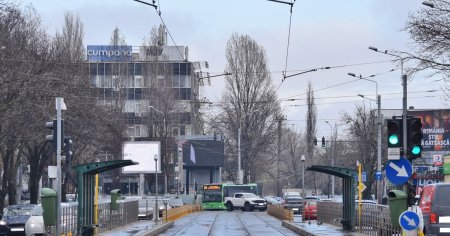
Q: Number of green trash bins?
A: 3